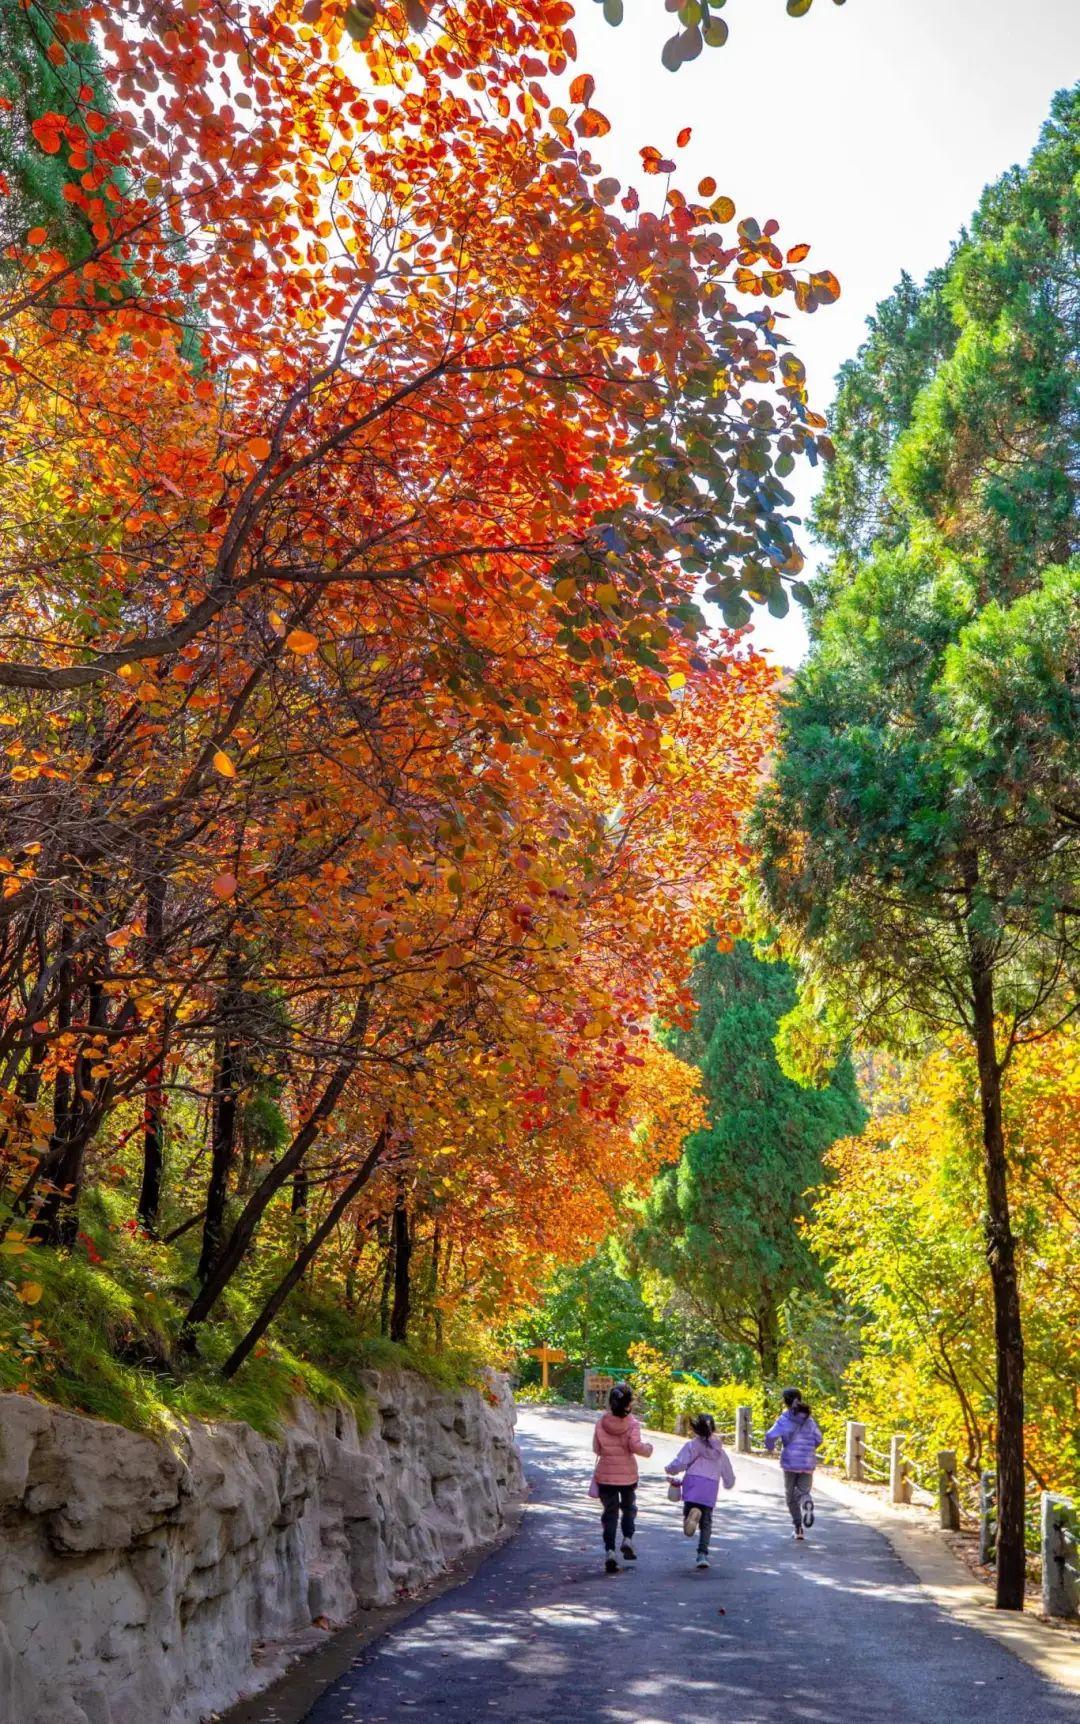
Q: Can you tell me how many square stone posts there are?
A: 7